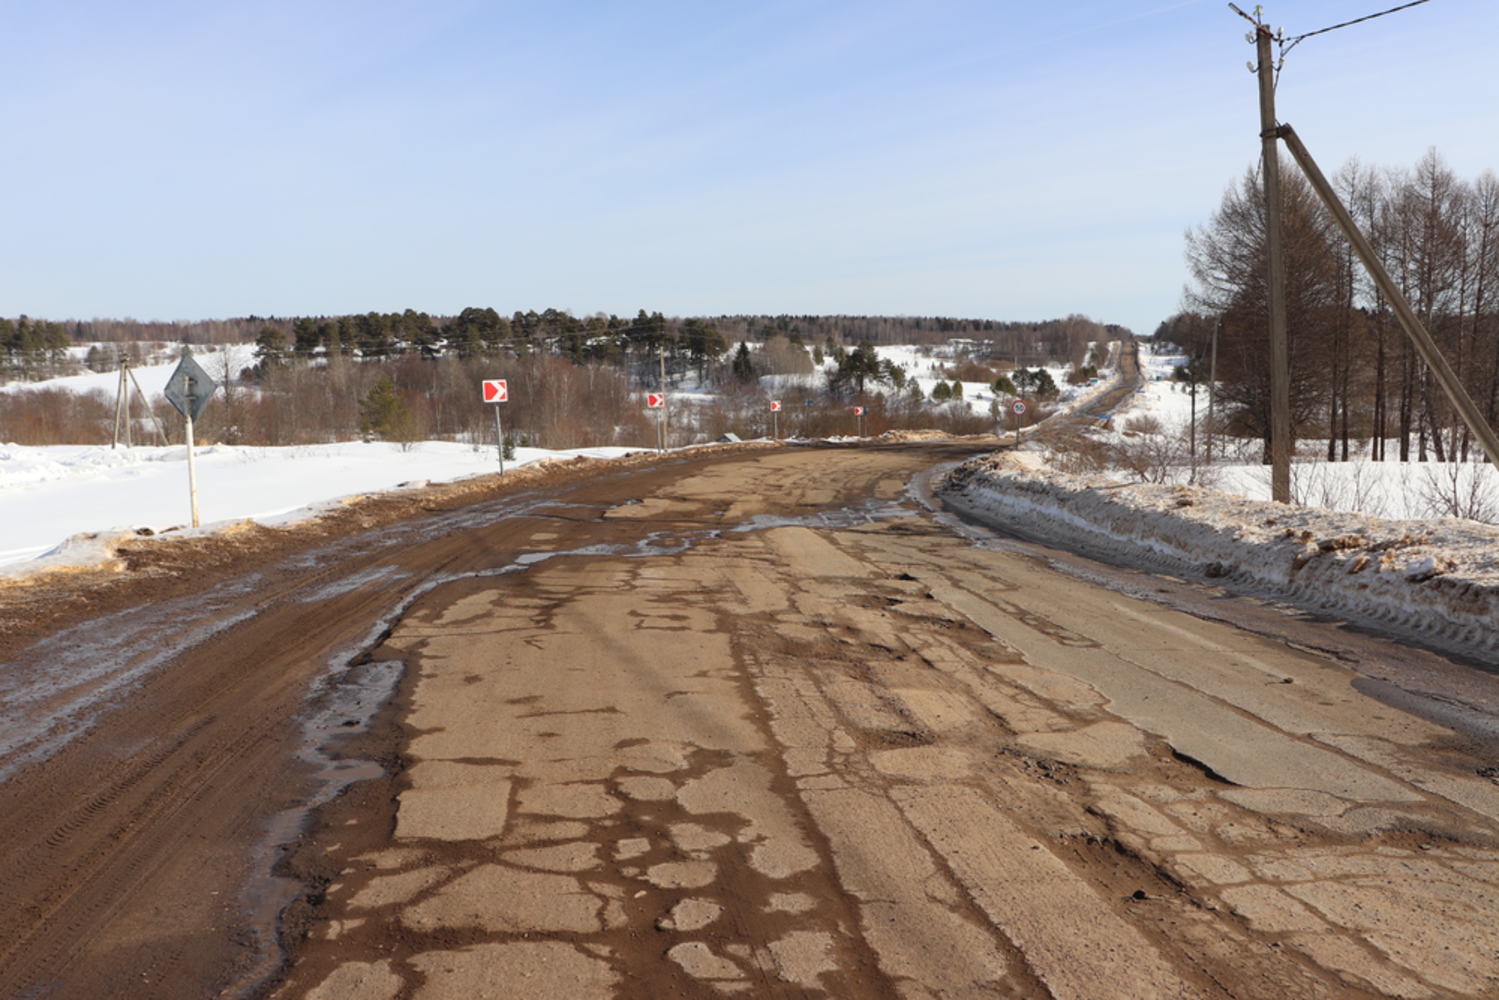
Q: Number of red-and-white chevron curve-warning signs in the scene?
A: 4